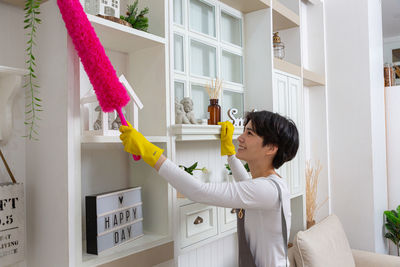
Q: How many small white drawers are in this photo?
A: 2